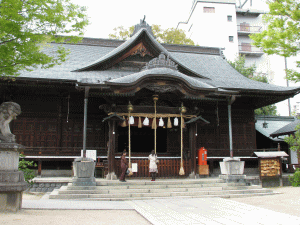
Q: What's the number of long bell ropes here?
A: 3